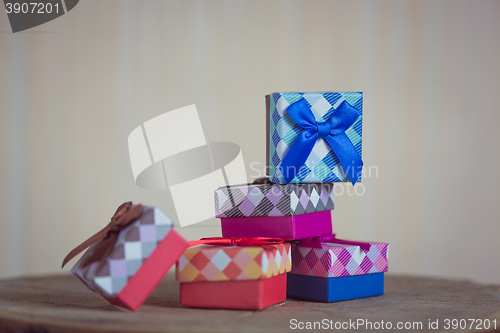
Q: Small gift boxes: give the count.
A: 5